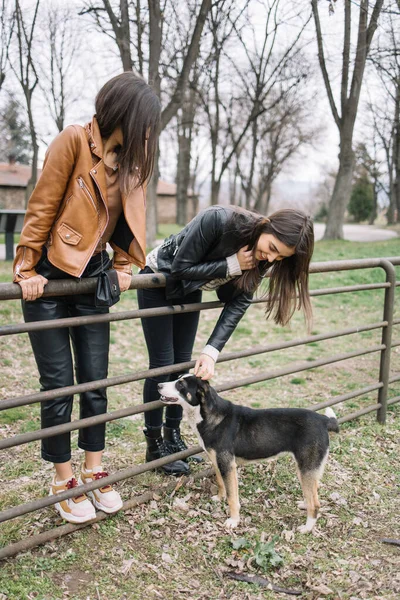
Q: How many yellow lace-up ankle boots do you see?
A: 0